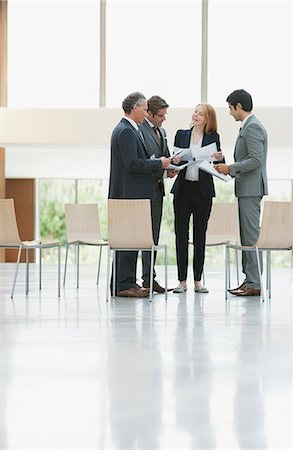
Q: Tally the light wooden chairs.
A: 5